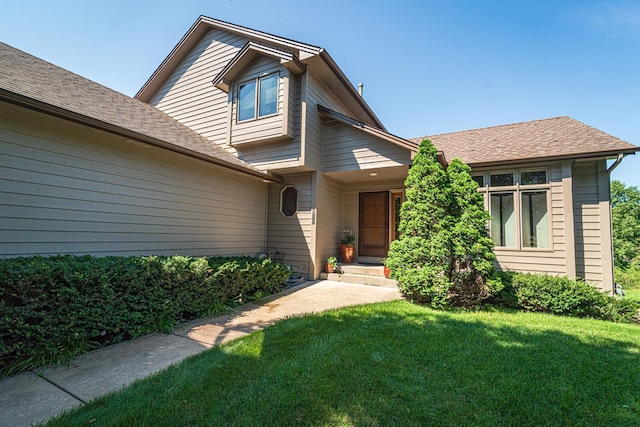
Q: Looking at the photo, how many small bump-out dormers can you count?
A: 1